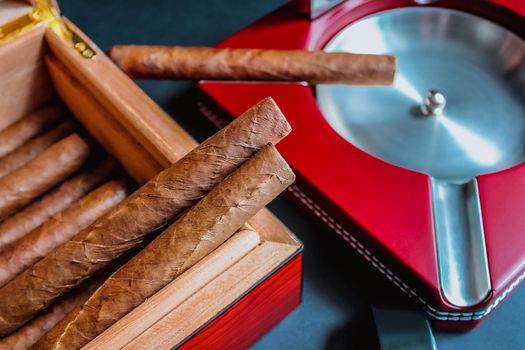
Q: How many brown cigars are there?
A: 9